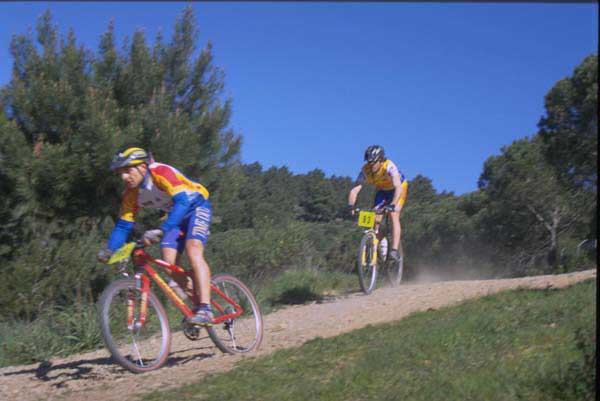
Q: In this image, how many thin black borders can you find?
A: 2